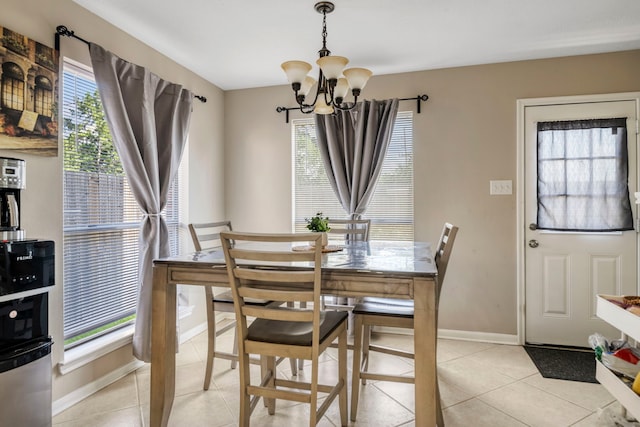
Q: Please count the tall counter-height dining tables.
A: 1